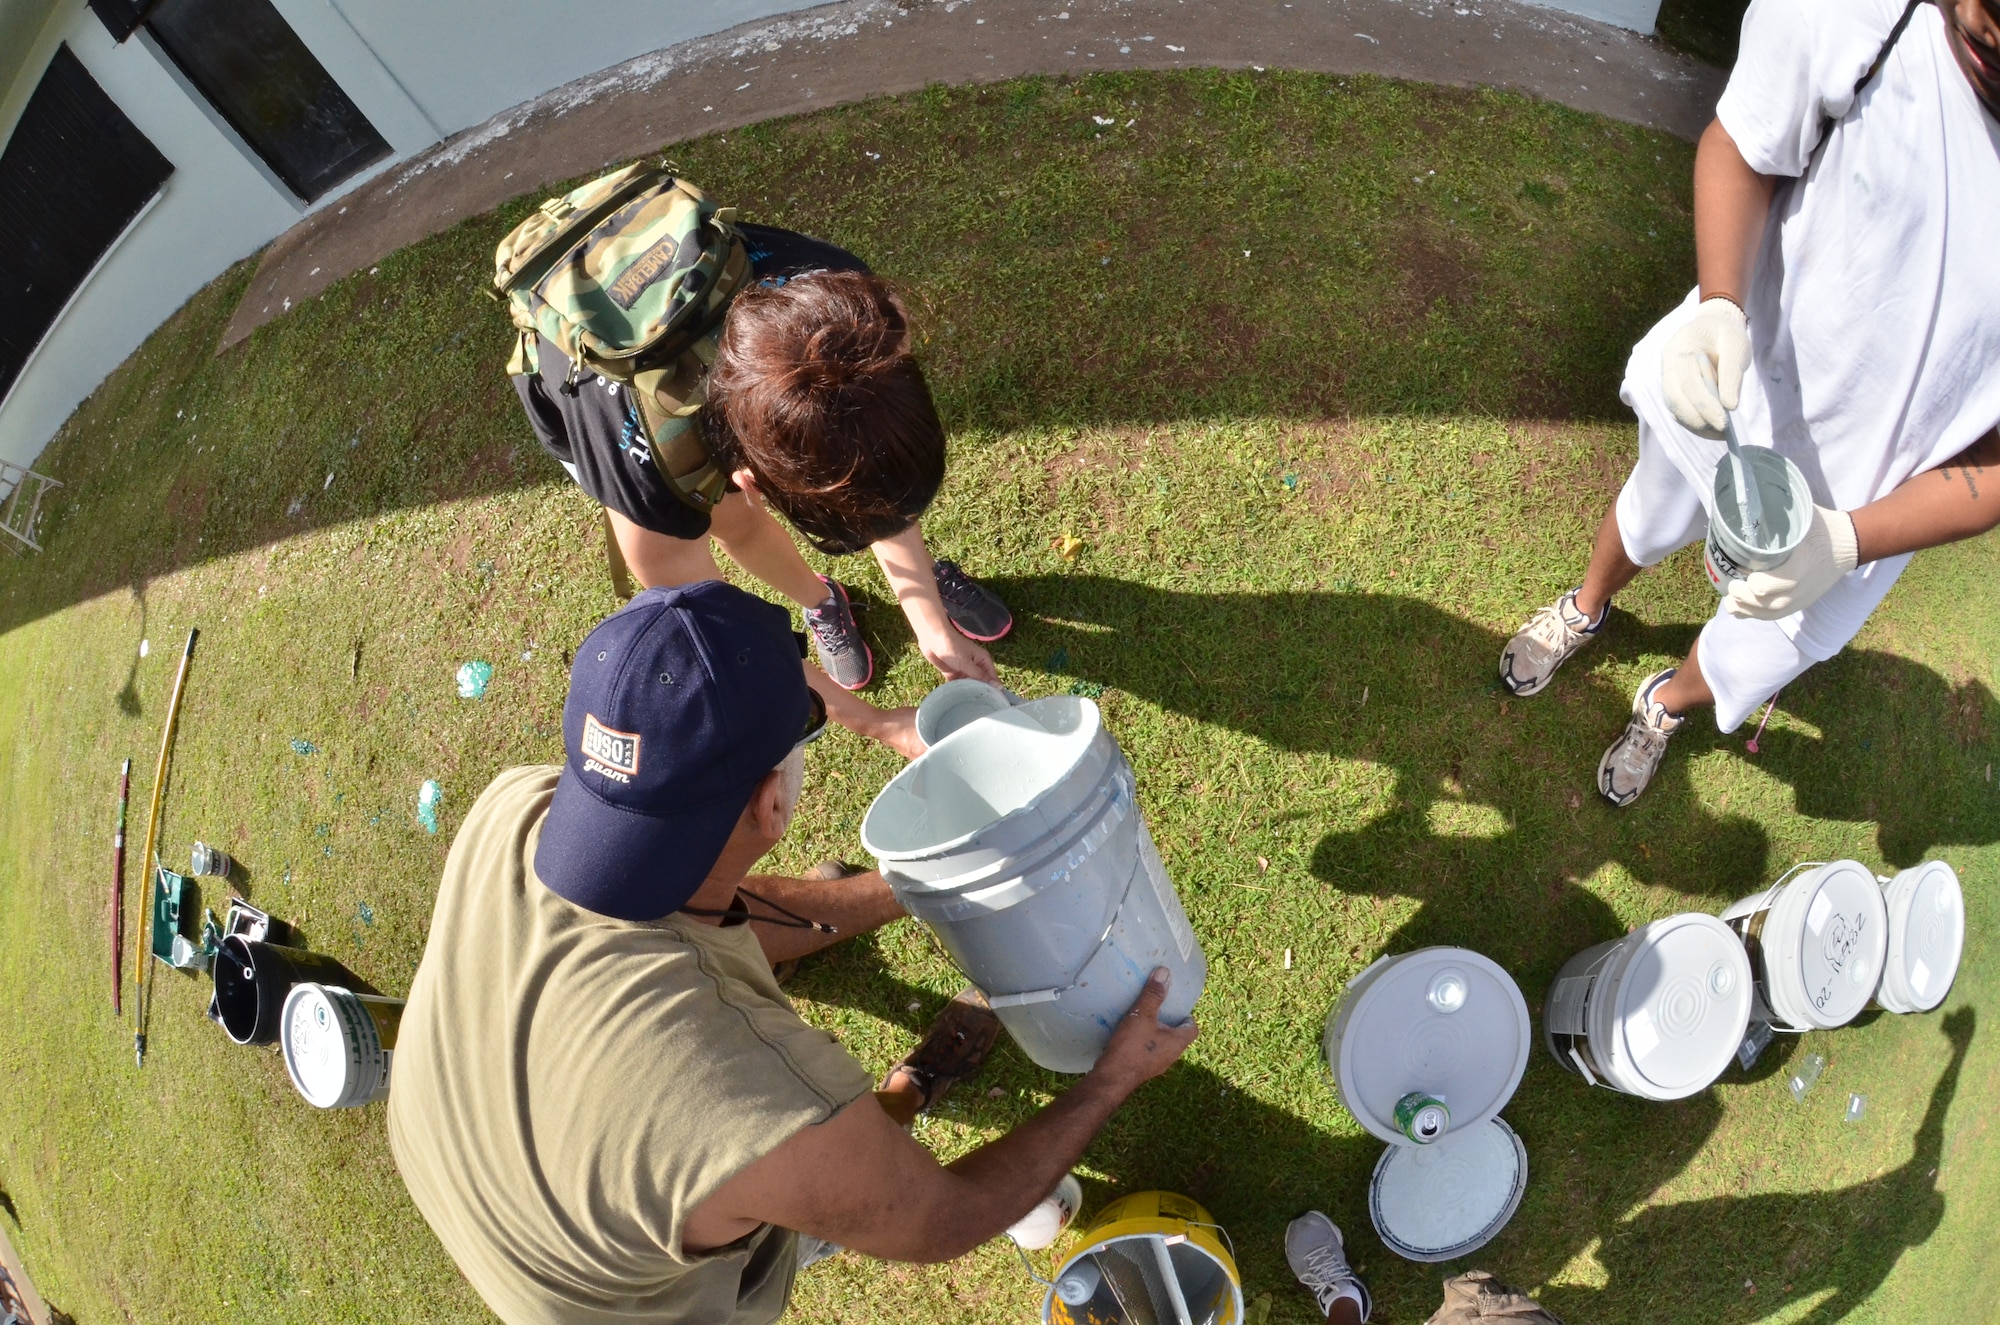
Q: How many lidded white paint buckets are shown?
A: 5